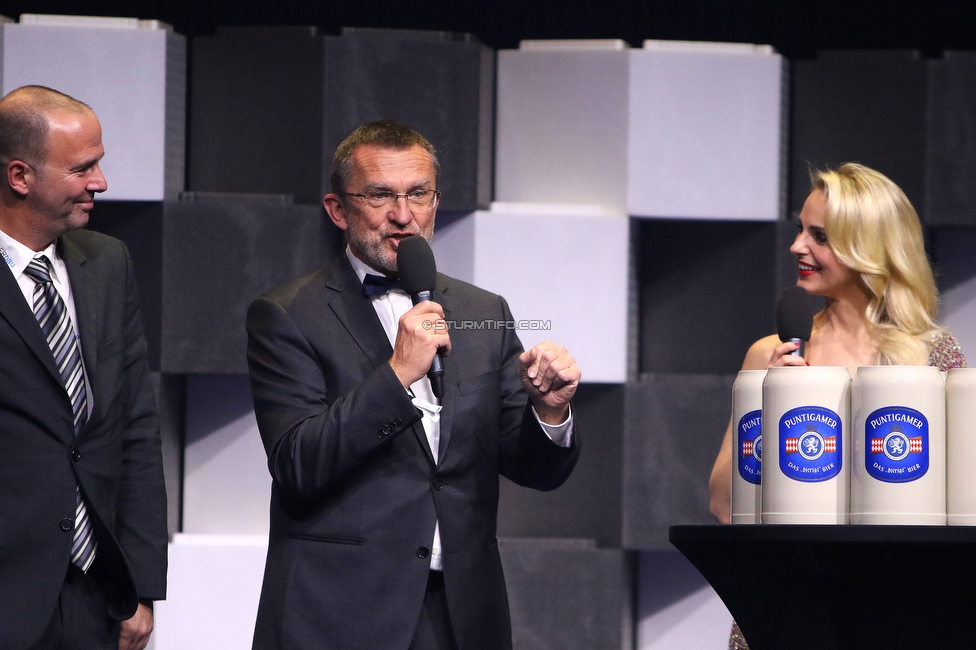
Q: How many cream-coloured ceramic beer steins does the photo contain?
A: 4